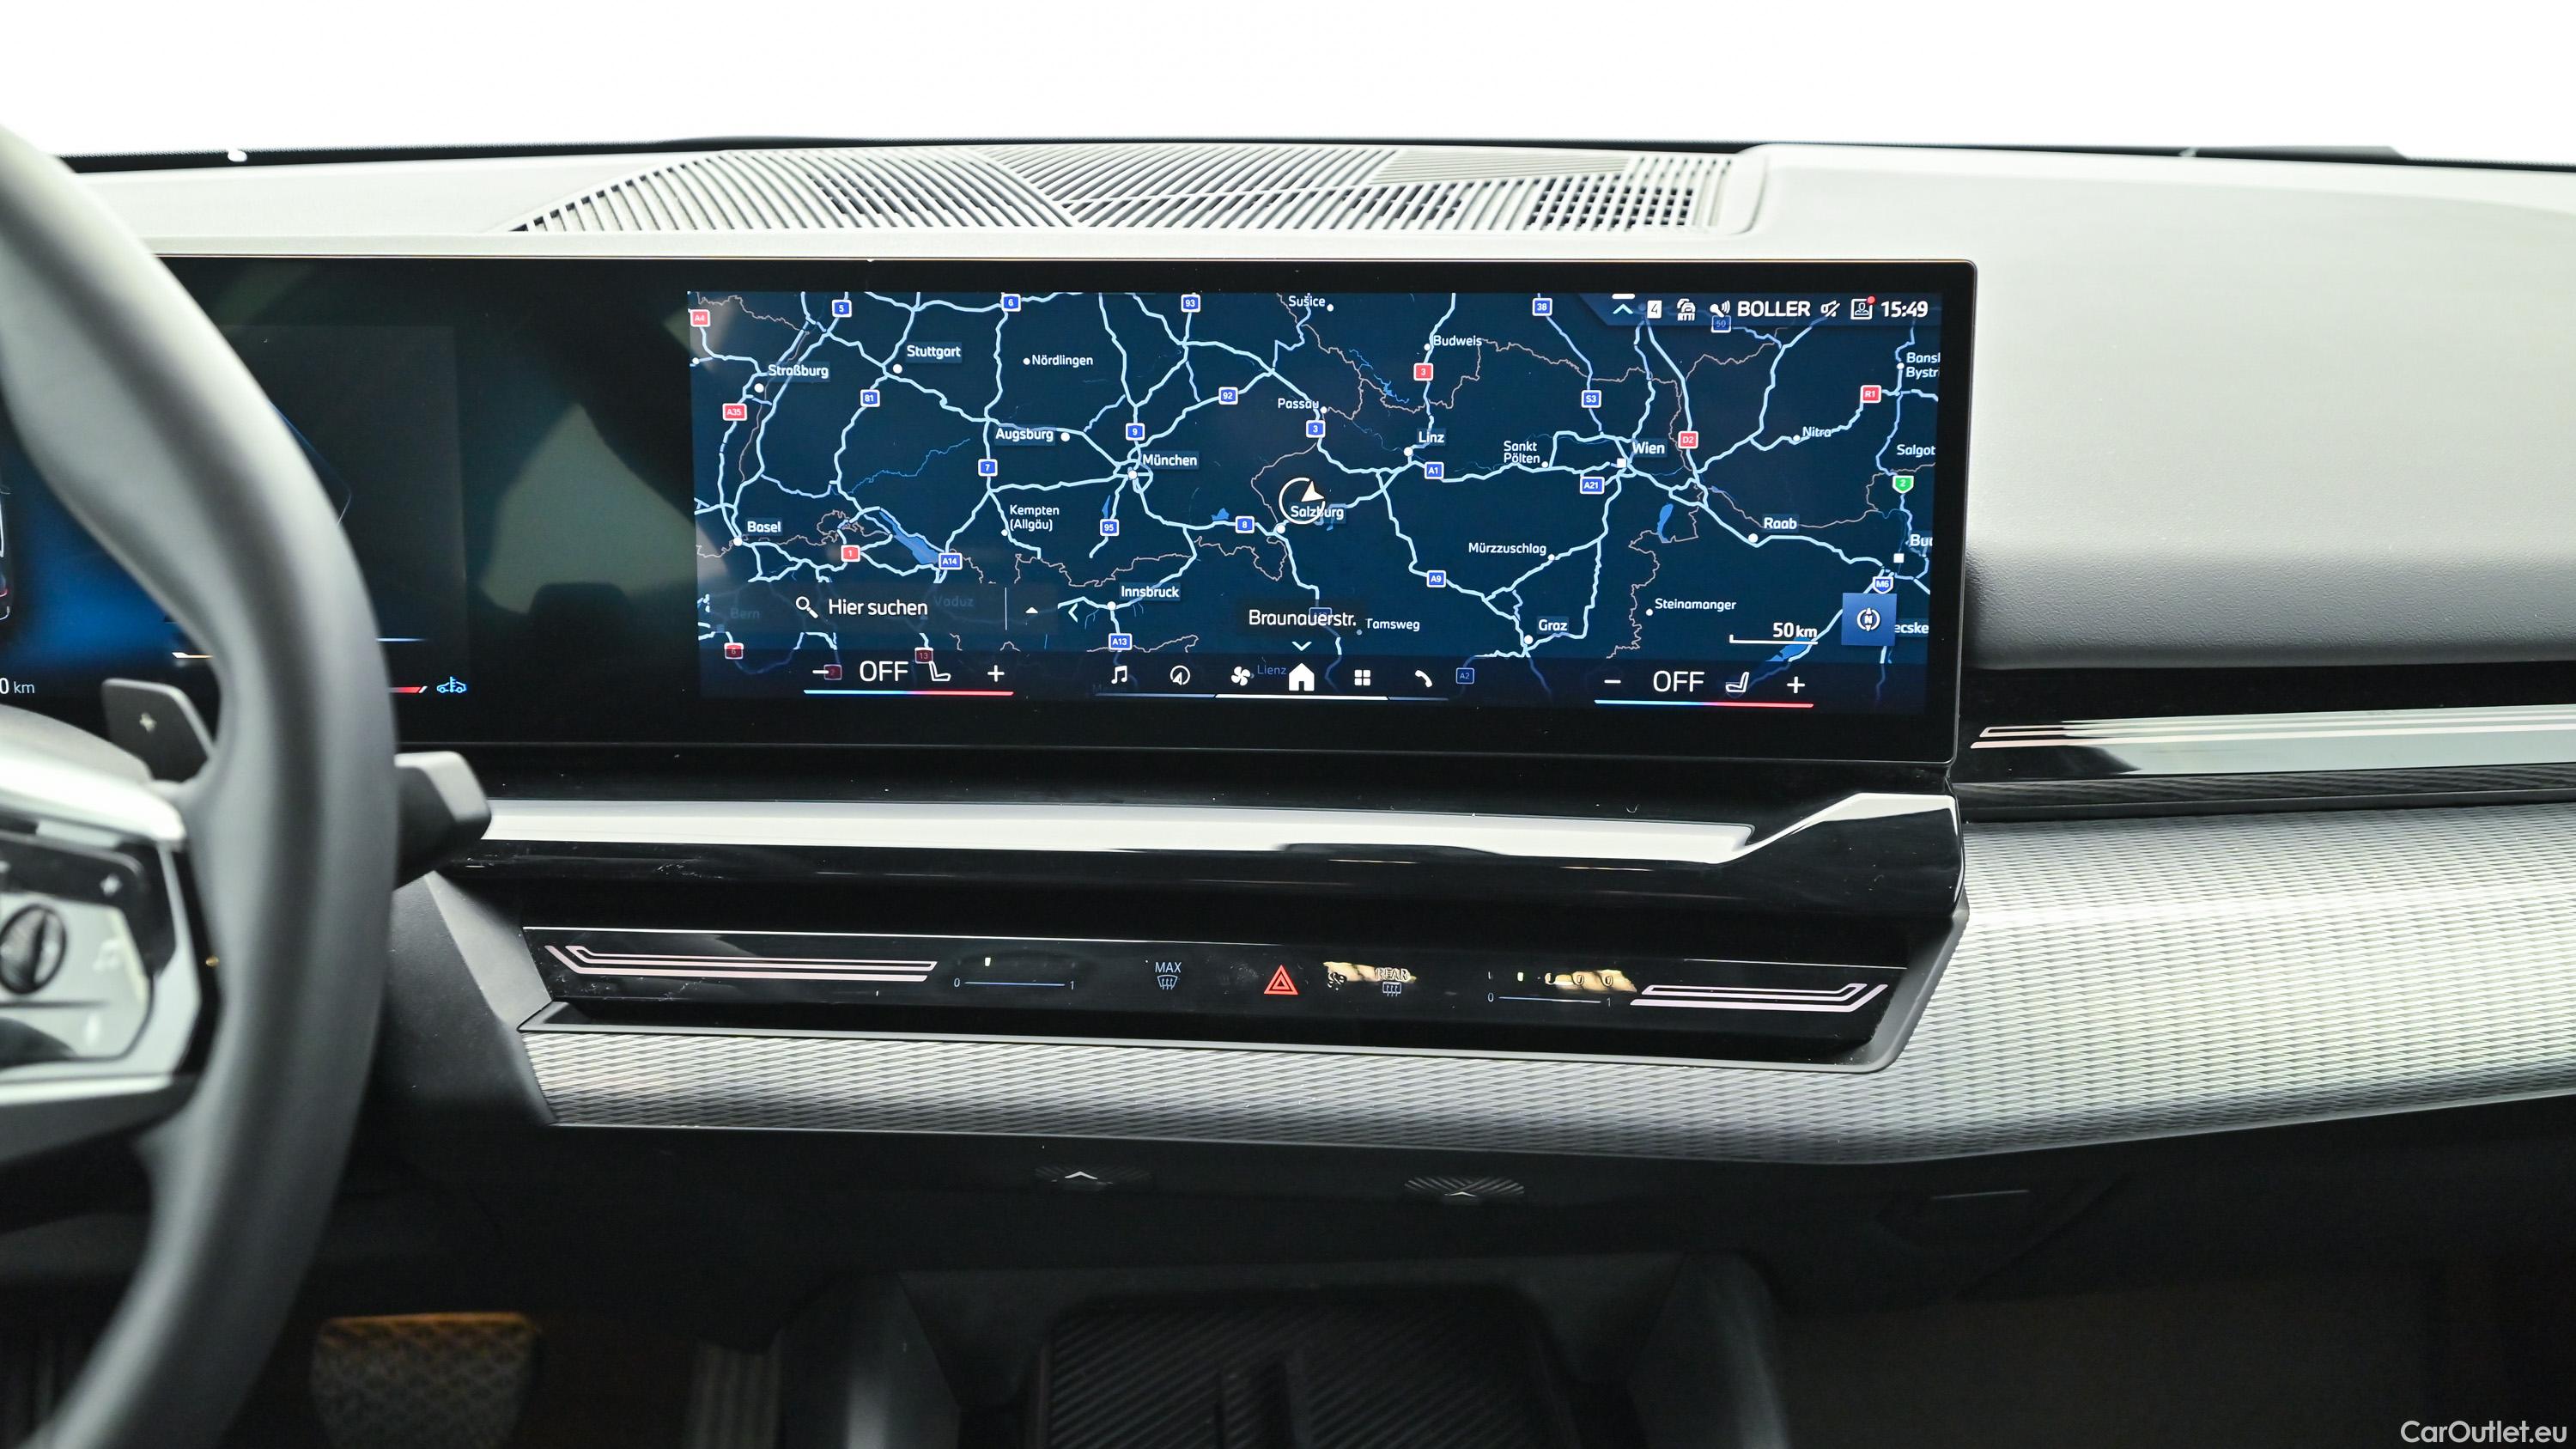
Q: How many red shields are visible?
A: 9